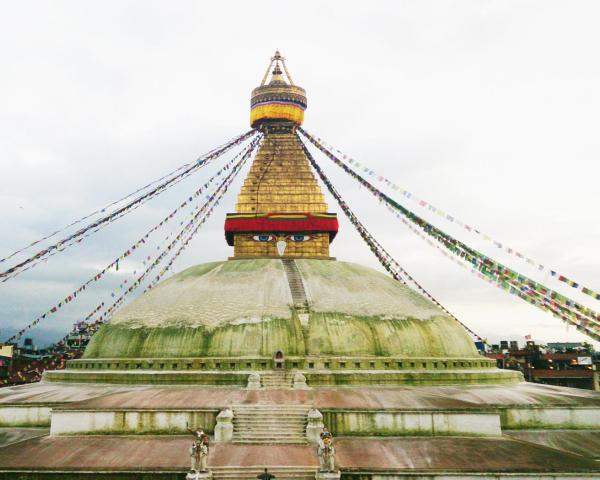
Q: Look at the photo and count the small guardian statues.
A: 2